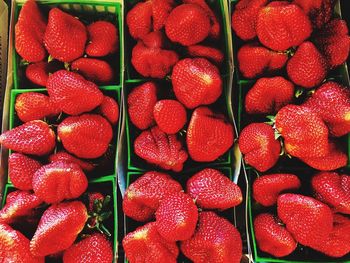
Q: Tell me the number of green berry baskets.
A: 9